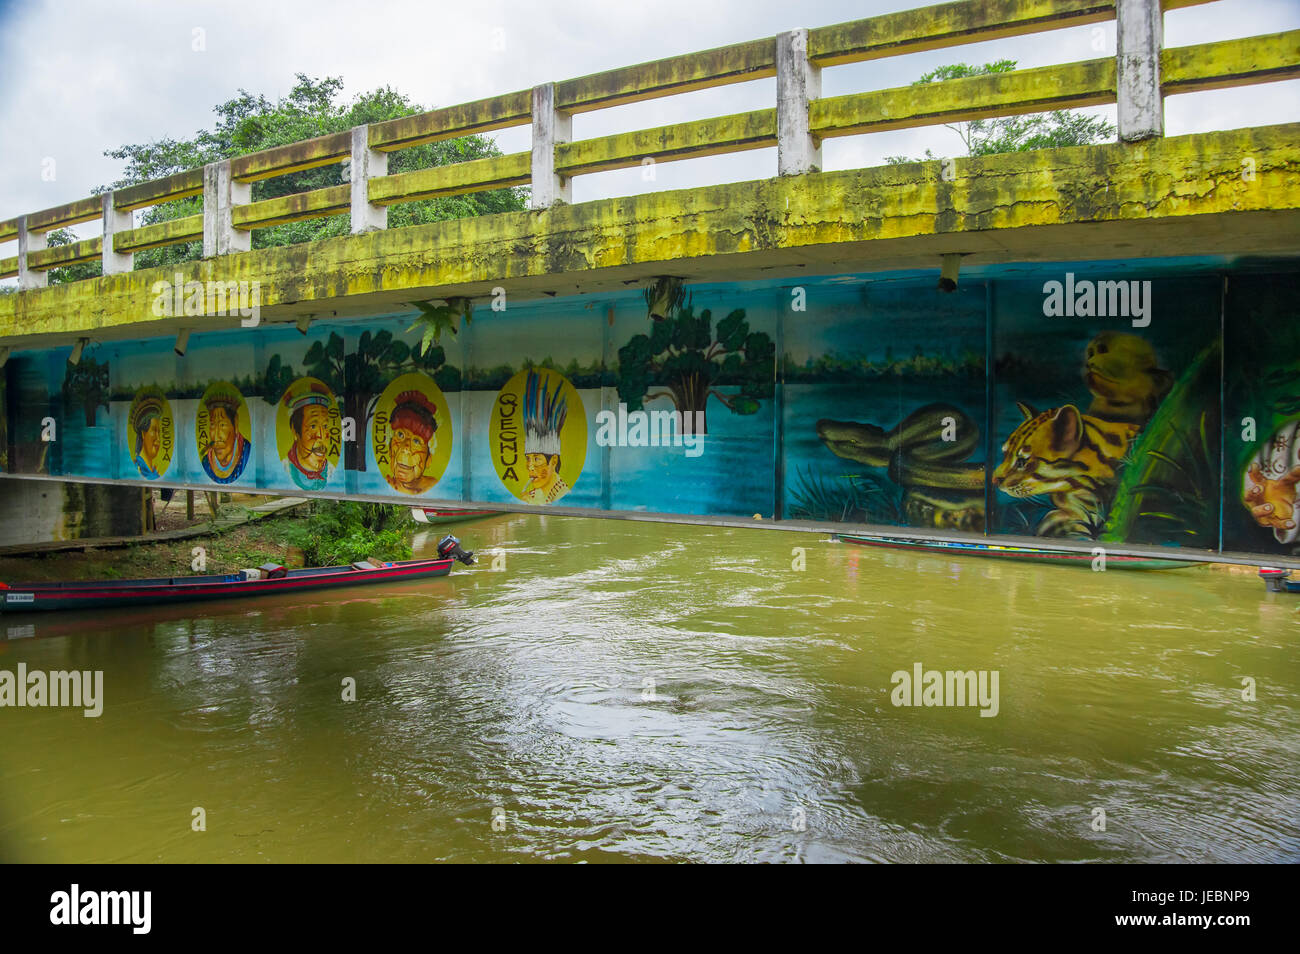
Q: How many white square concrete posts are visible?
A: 7